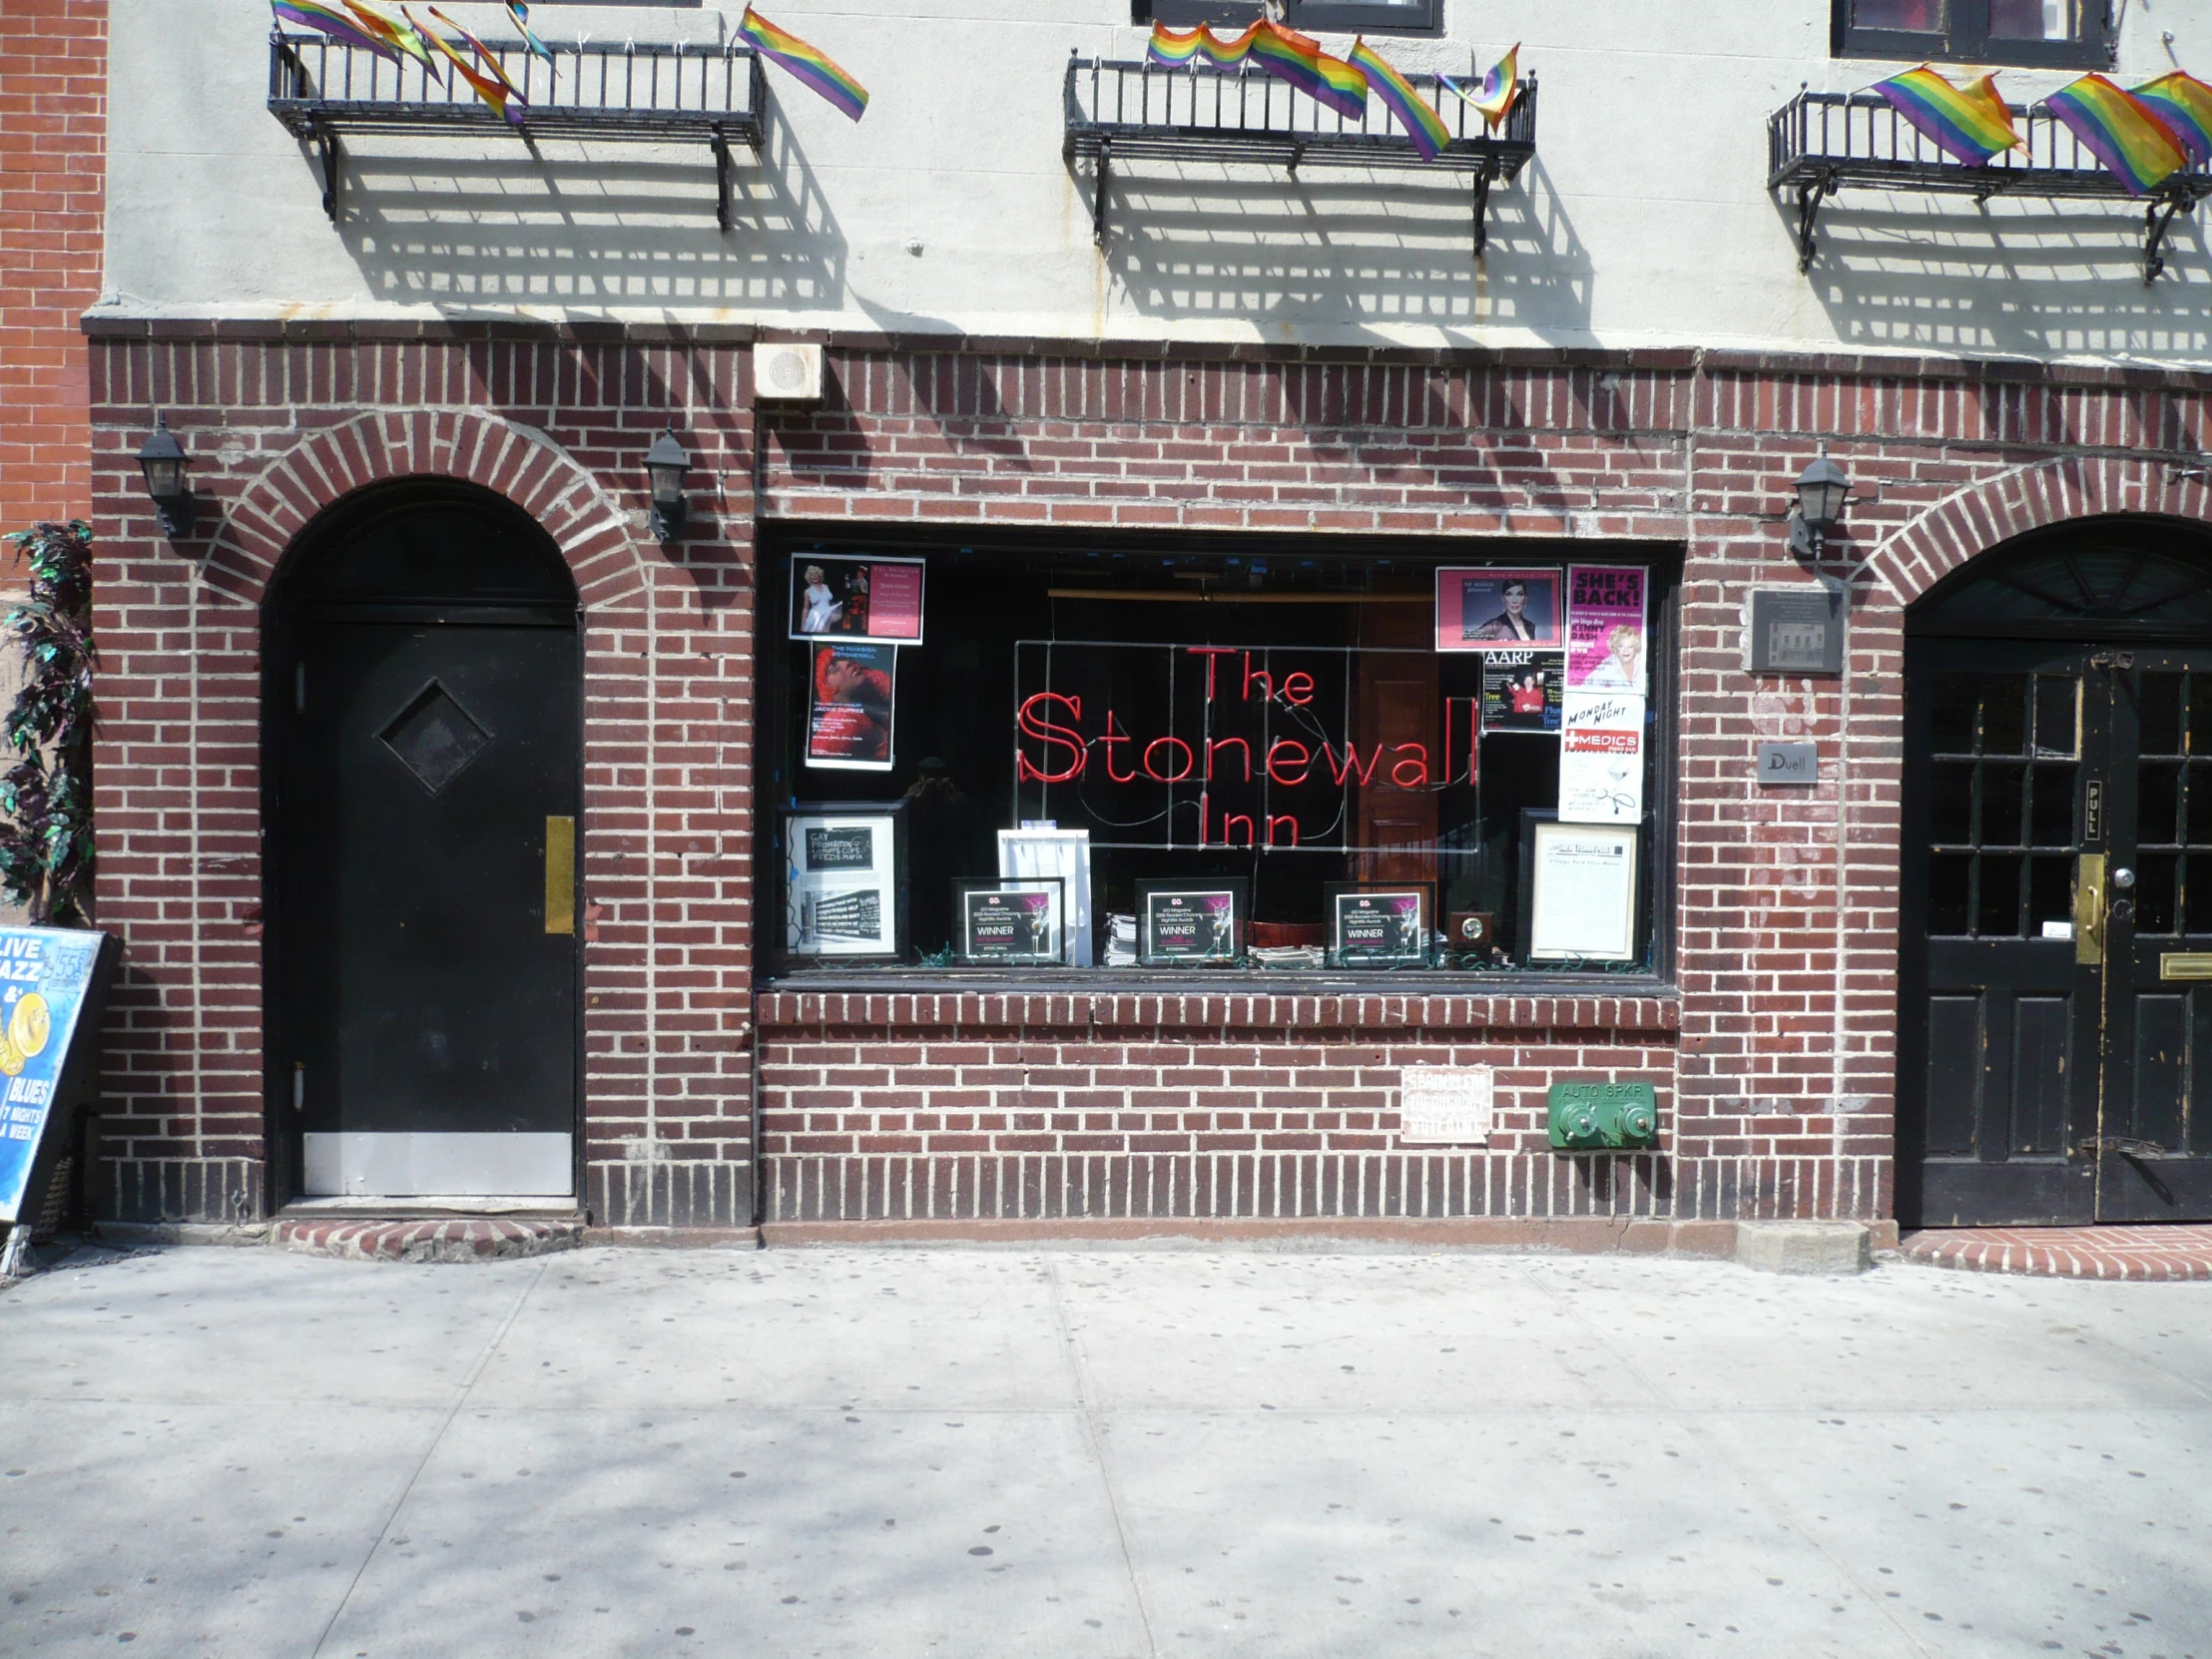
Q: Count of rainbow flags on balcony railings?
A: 15